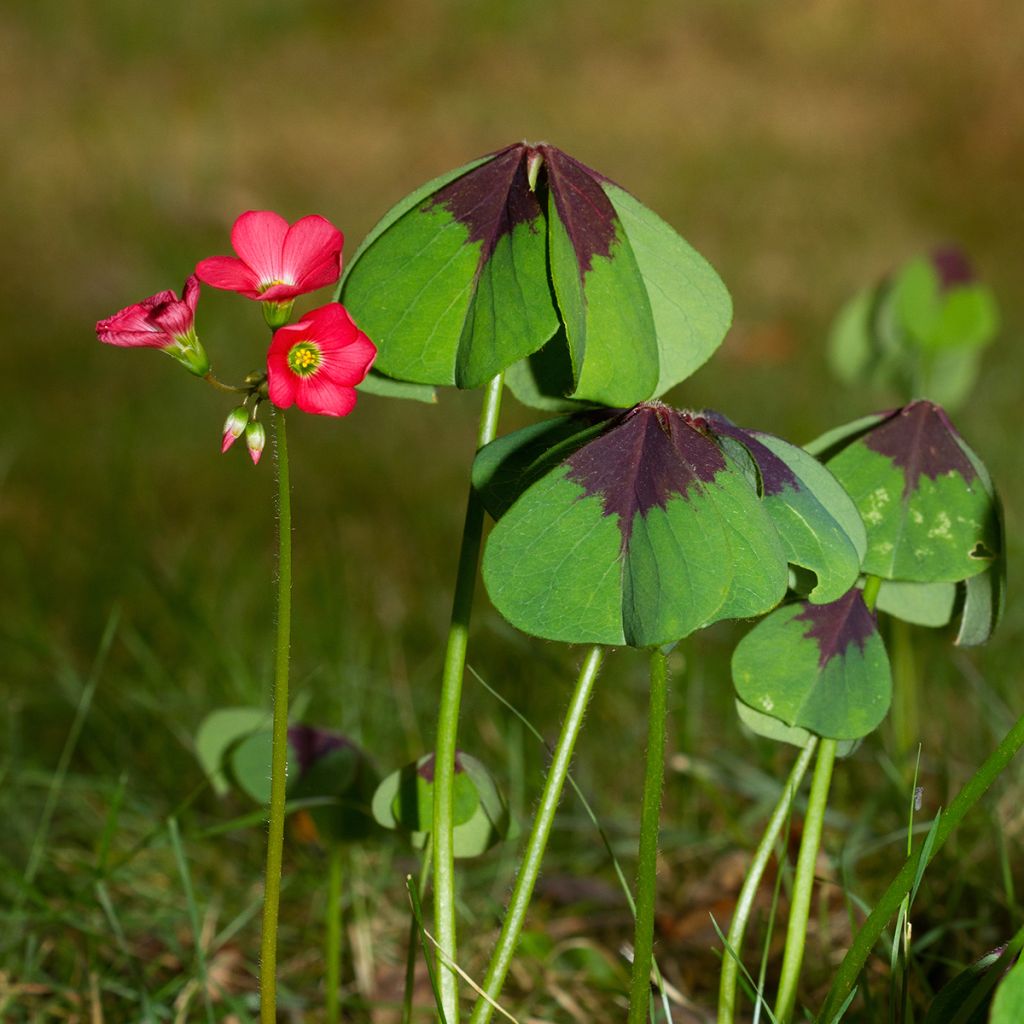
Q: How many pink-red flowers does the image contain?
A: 3